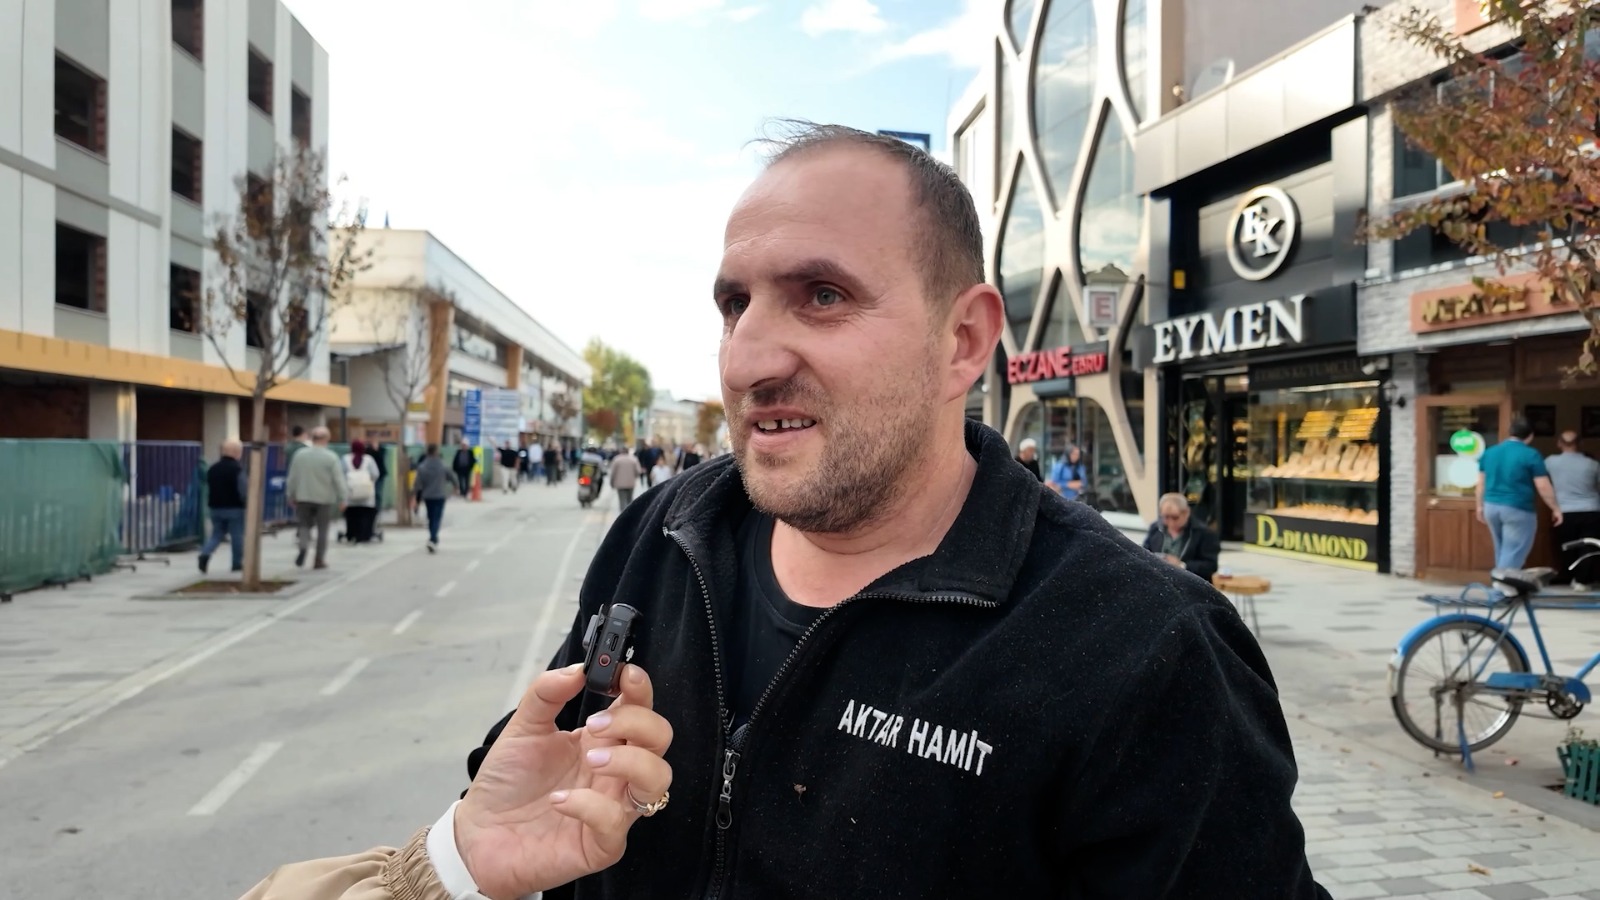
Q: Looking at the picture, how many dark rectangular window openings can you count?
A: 11